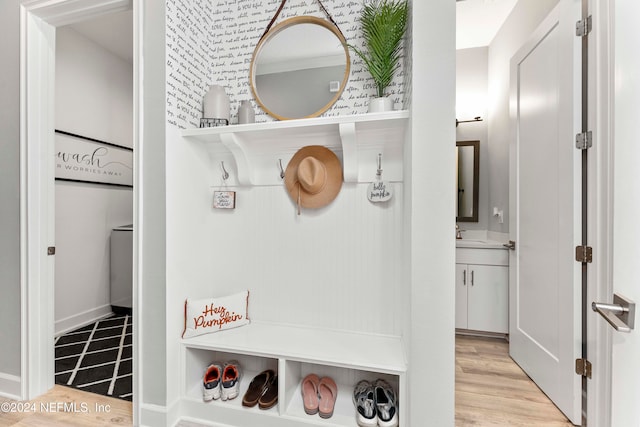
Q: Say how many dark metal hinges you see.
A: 4